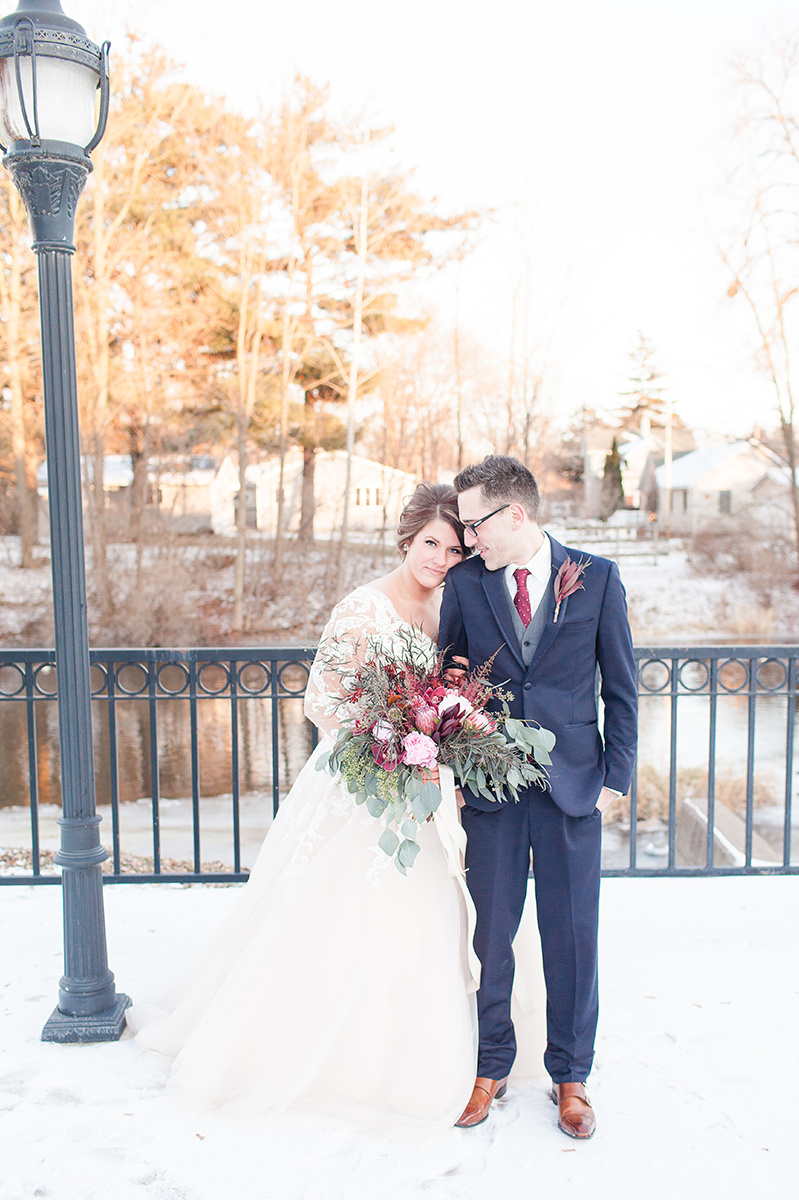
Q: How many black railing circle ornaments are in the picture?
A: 12